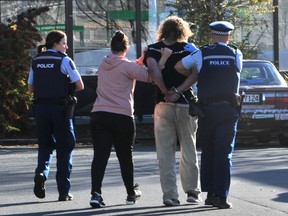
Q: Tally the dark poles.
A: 3